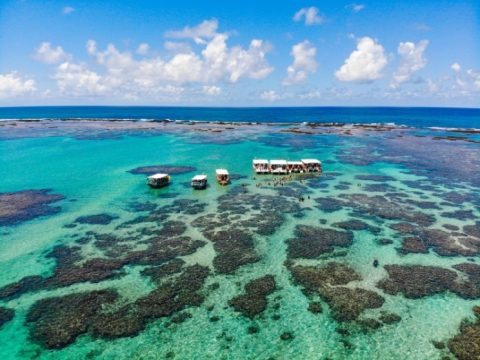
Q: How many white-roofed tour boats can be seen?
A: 7